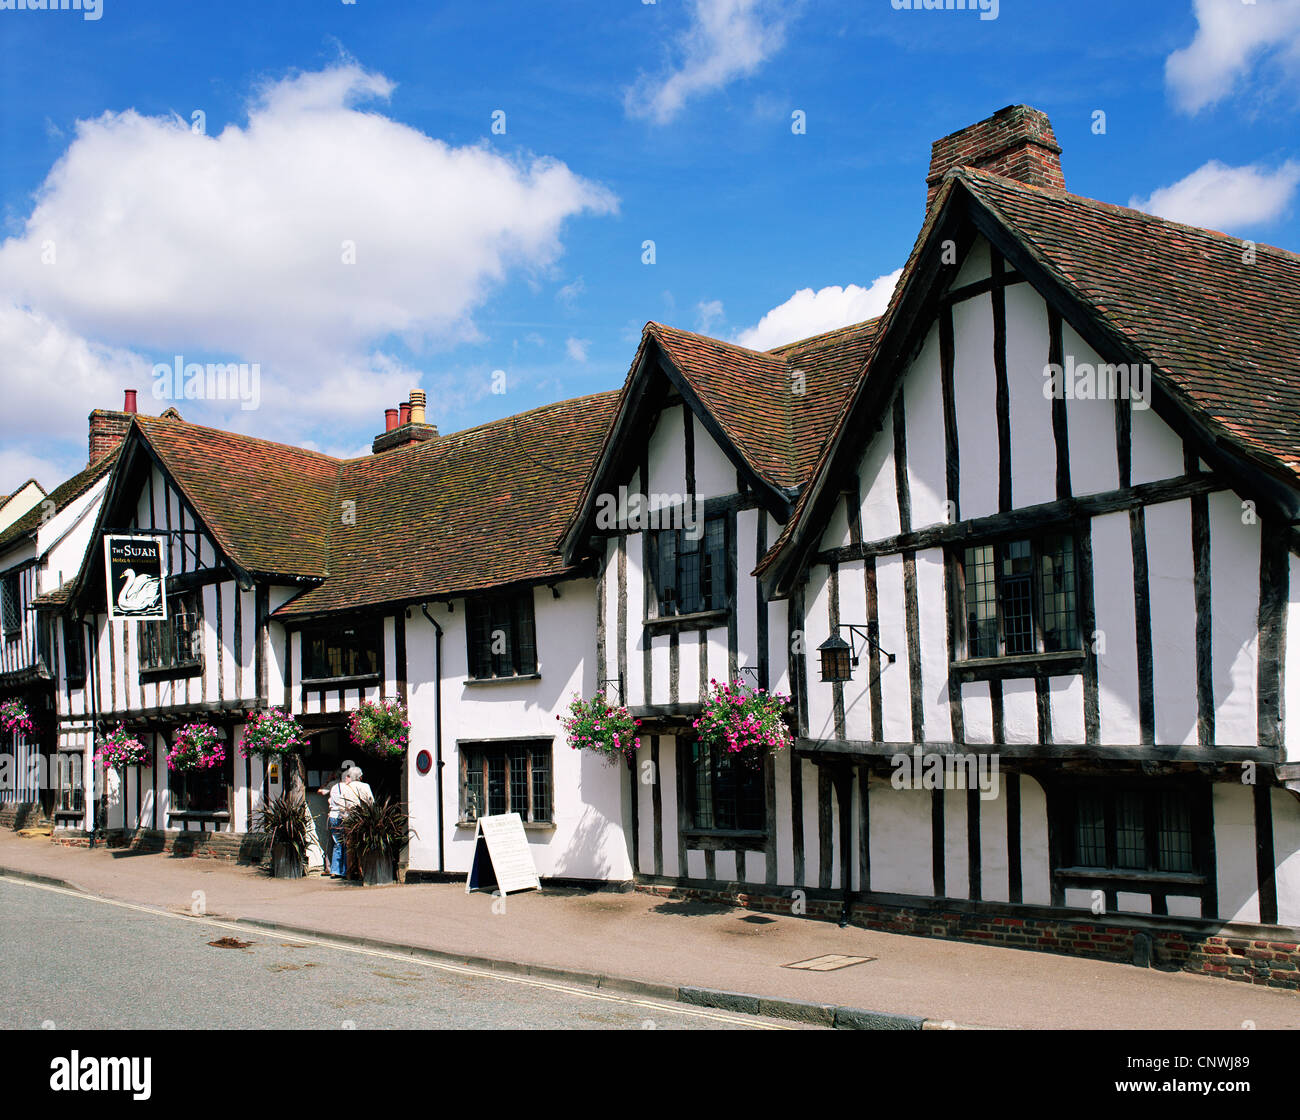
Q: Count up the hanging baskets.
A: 7